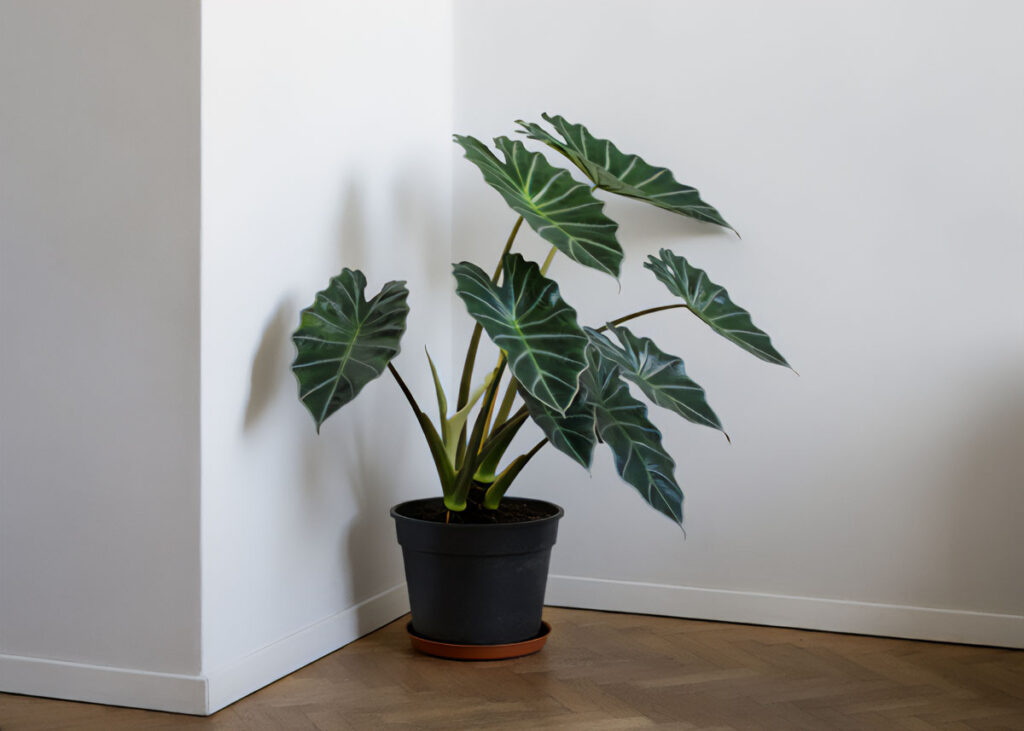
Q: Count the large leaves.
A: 8